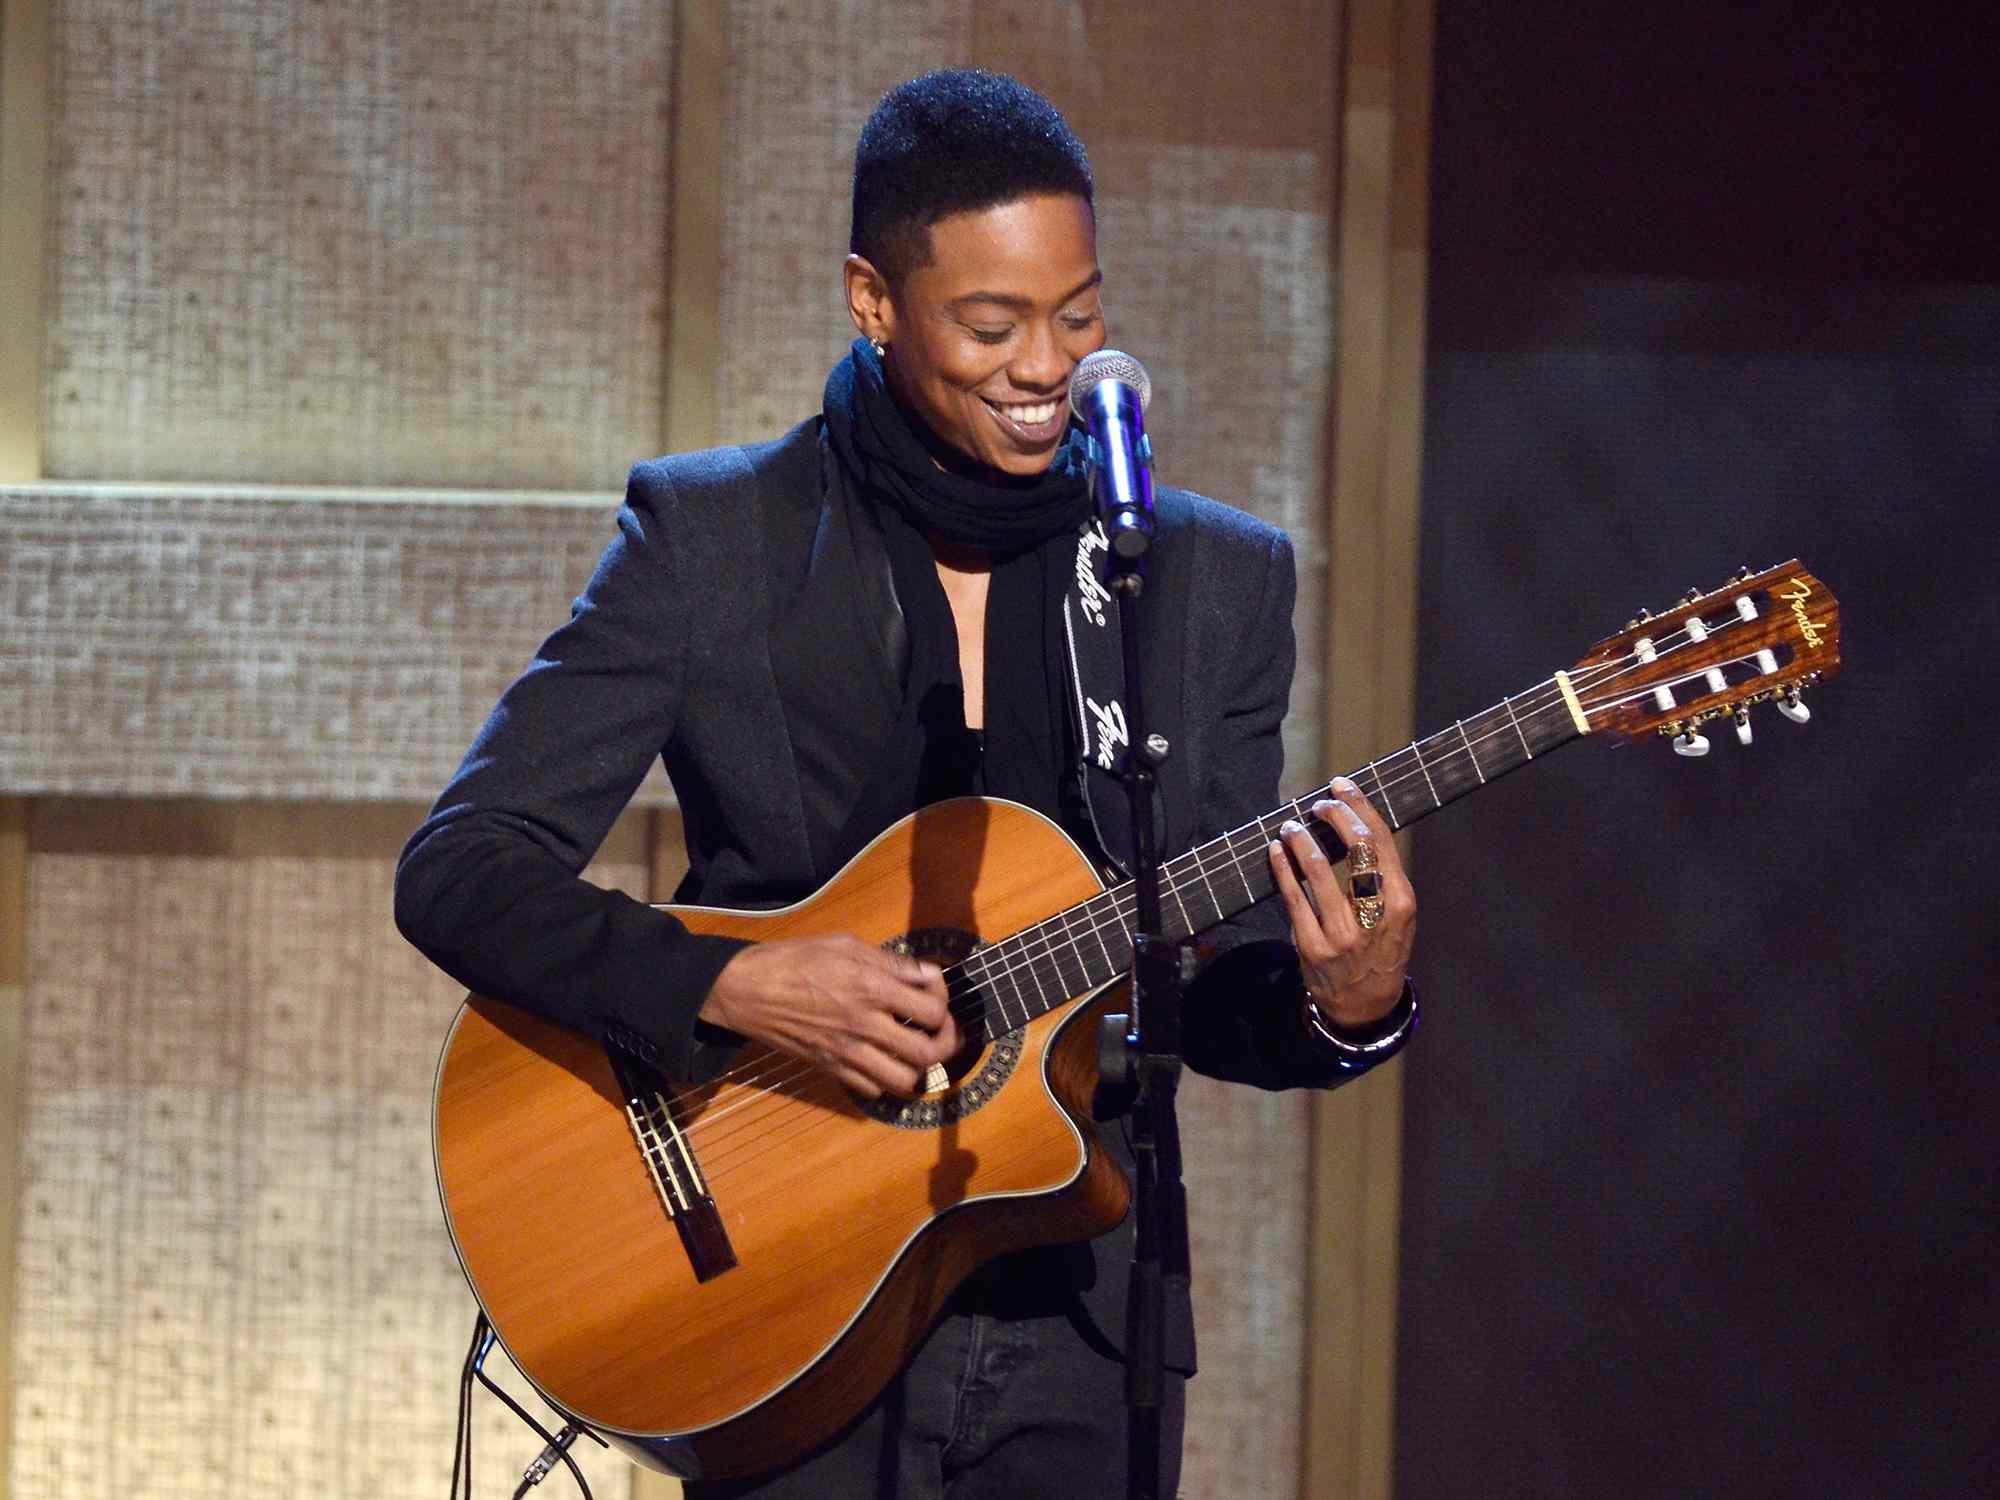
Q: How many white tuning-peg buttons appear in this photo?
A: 3